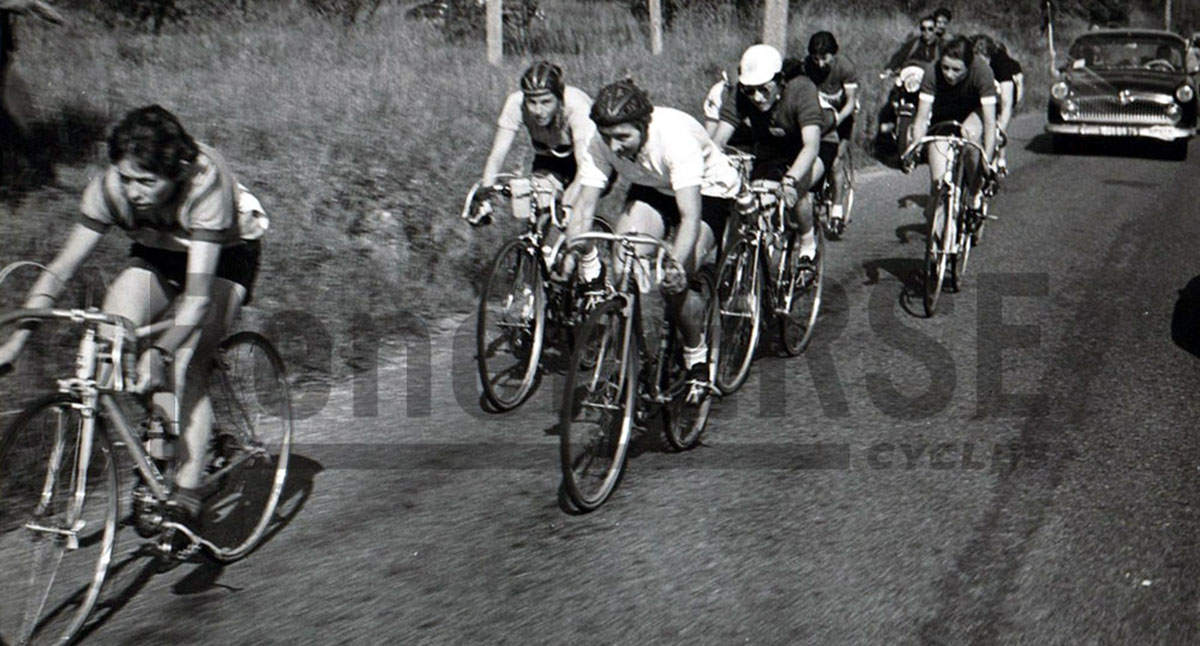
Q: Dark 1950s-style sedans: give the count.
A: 1